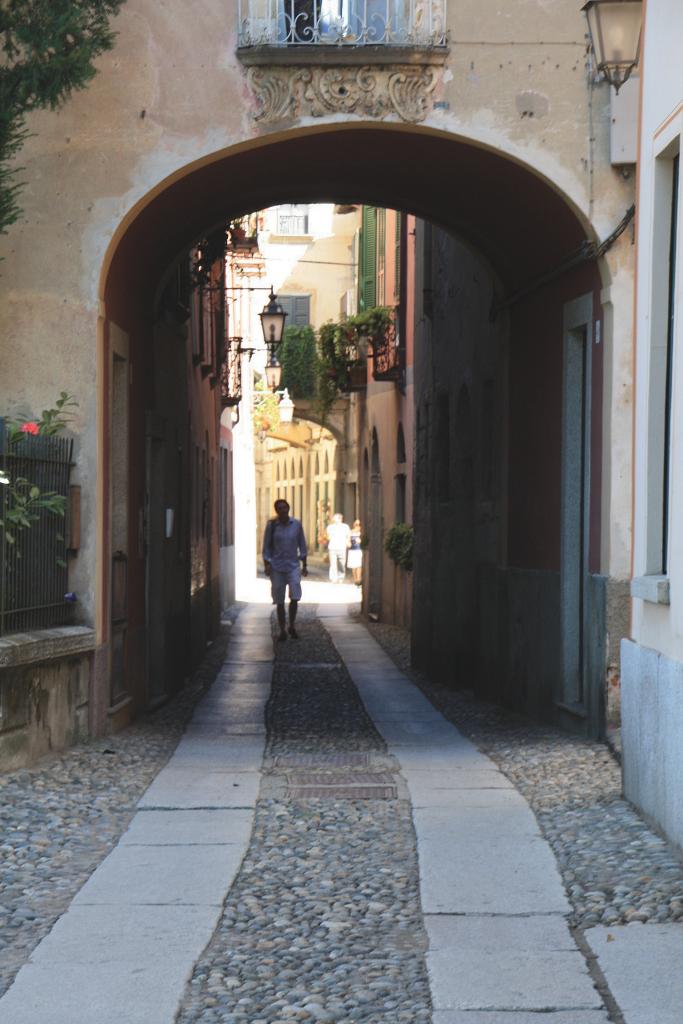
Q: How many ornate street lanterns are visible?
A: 4